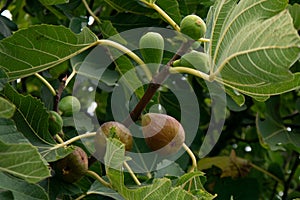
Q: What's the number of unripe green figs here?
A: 5